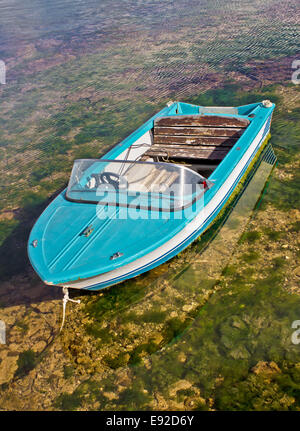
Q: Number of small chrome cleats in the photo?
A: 3